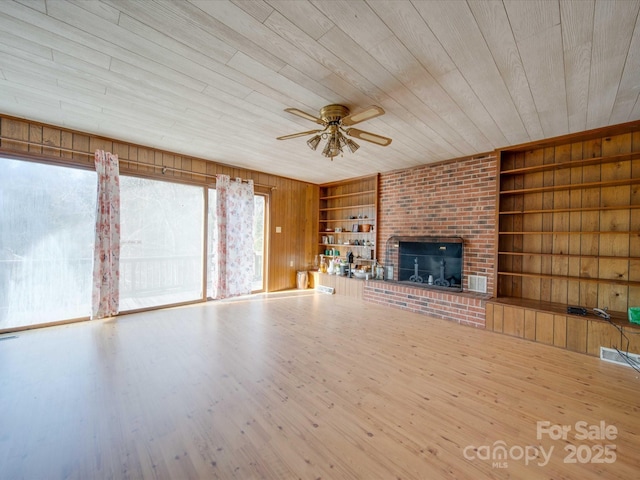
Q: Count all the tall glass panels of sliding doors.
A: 3